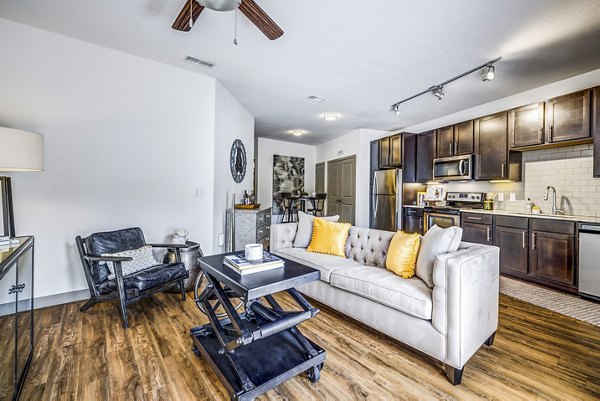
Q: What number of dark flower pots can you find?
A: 1